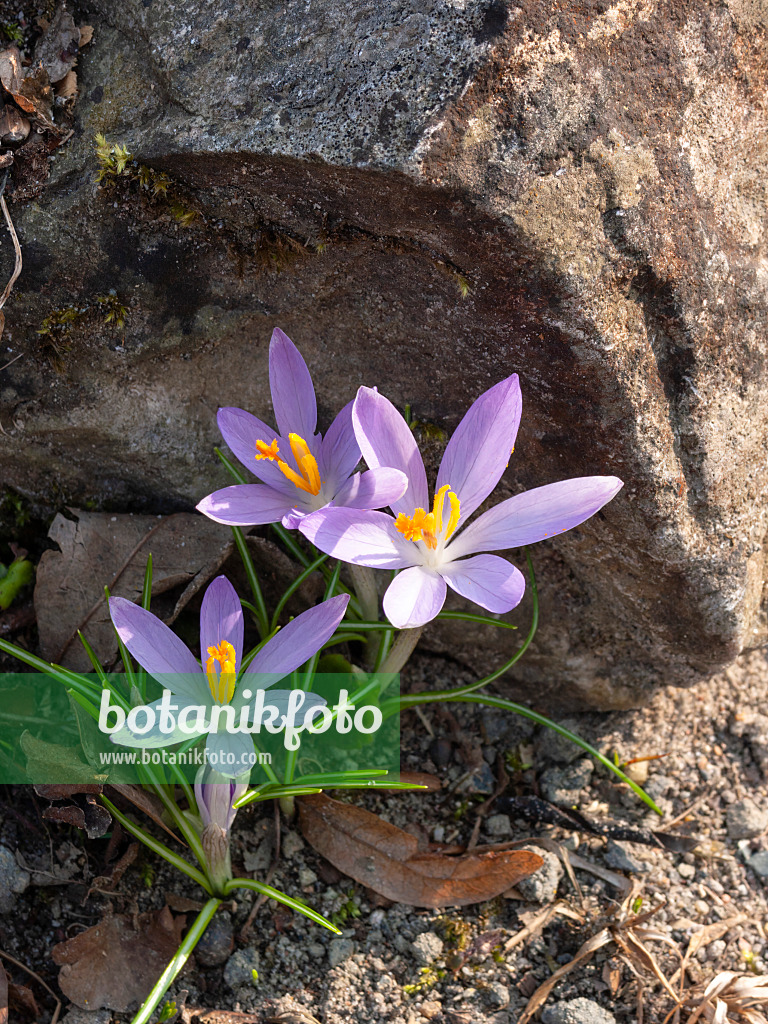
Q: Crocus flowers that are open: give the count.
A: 3